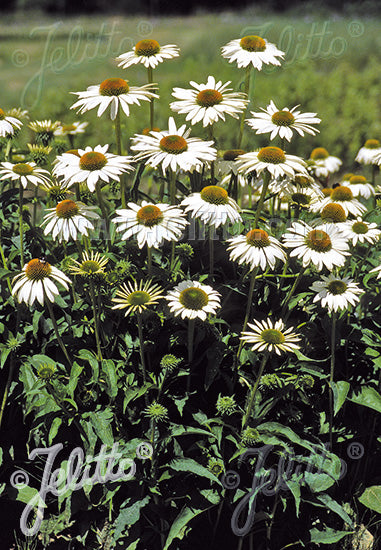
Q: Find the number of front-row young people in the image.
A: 0